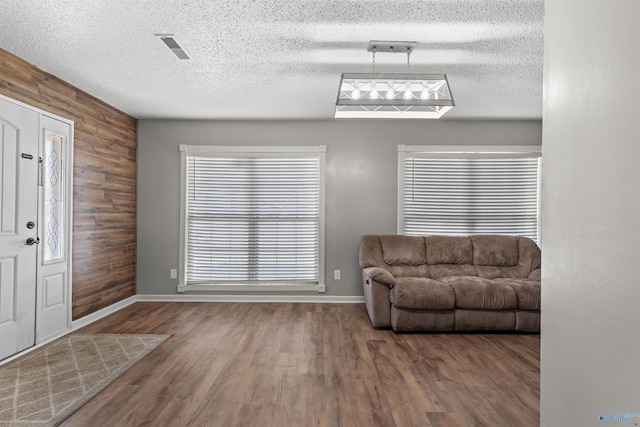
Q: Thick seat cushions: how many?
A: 3